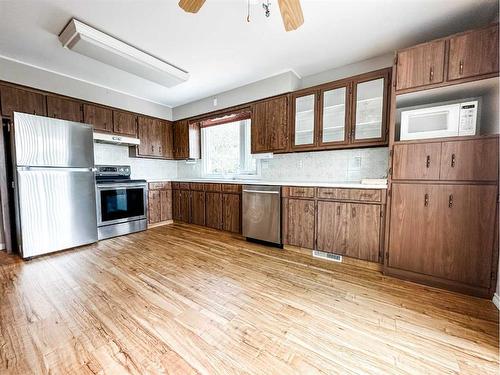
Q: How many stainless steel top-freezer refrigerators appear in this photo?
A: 1